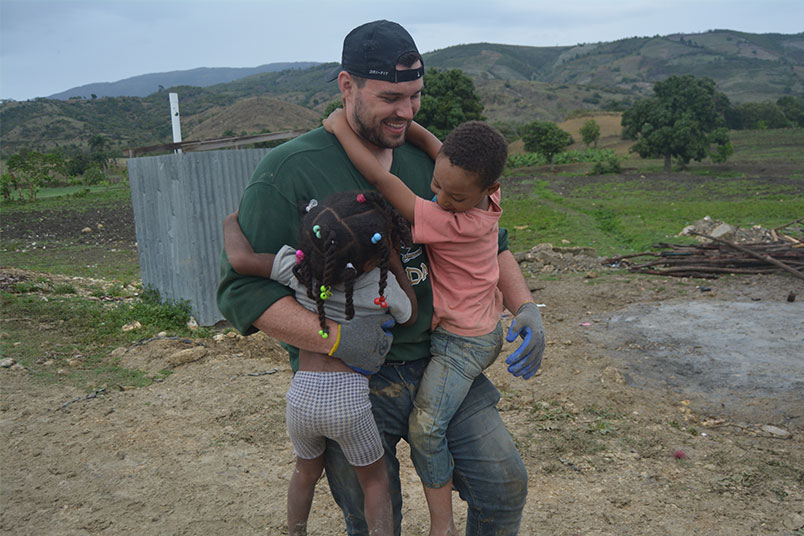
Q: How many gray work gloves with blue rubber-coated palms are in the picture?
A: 2